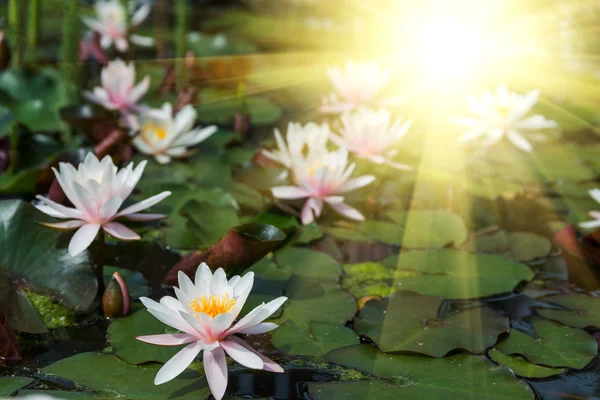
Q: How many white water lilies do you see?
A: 11